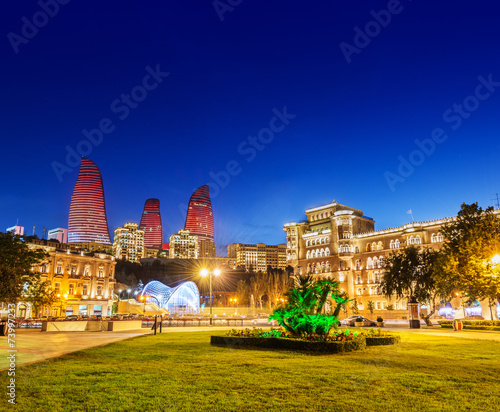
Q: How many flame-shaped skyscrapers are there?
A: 3